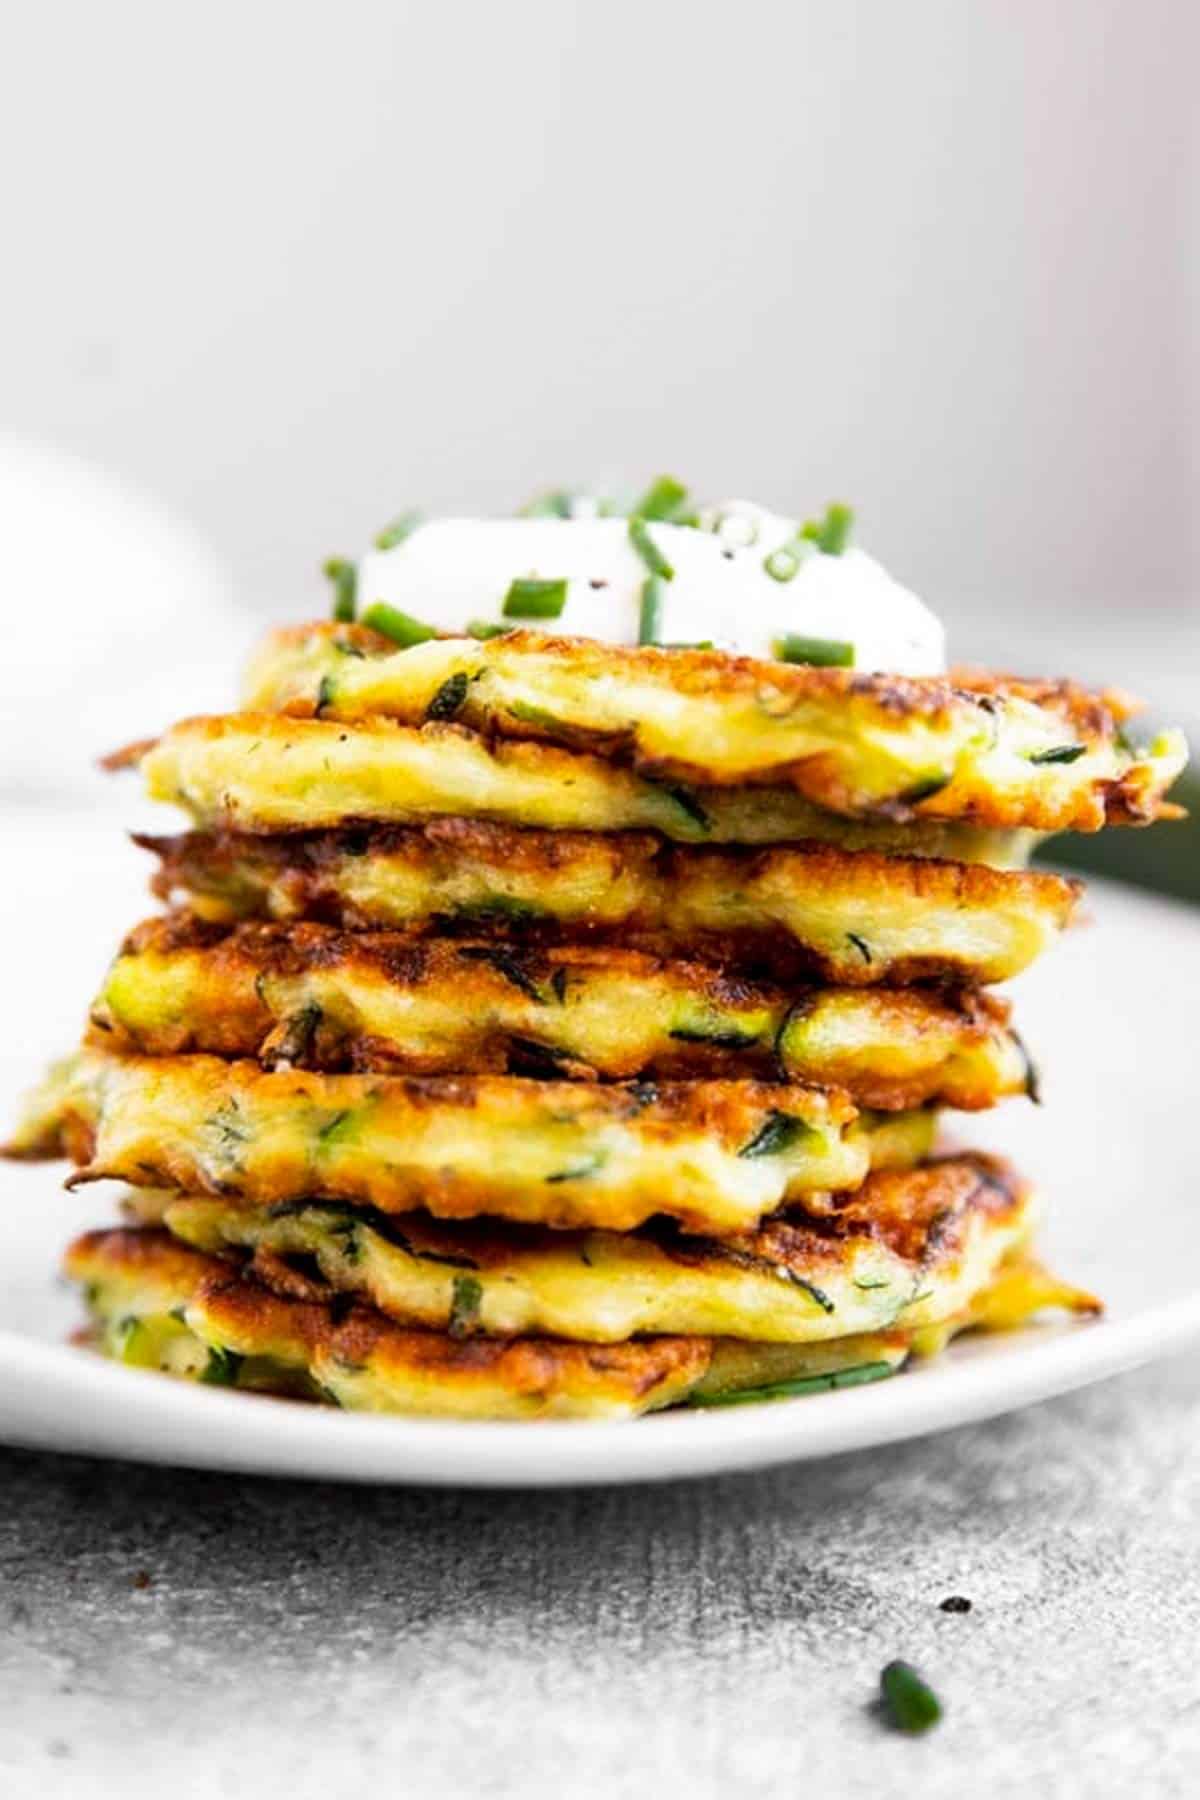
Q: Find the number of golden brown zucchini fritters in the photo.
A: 7